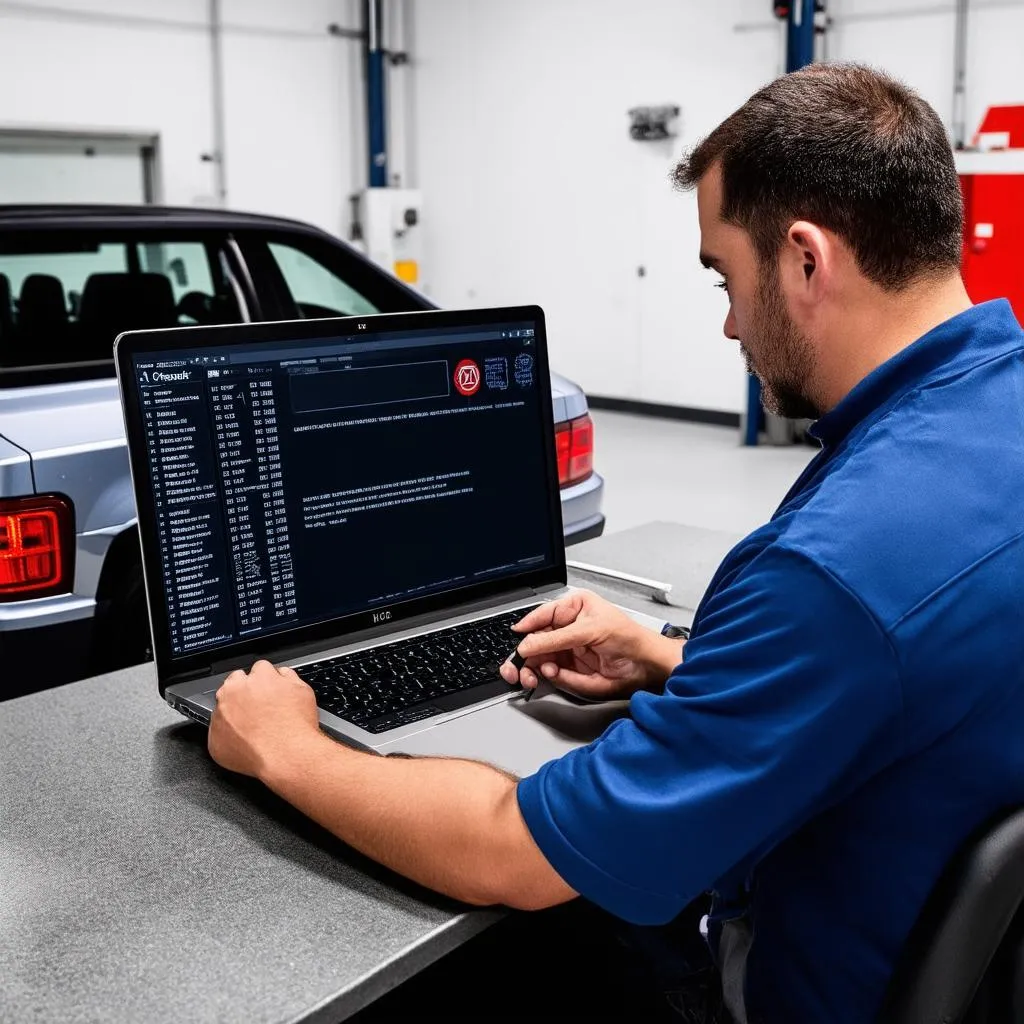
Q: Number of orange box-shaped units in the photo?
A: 1